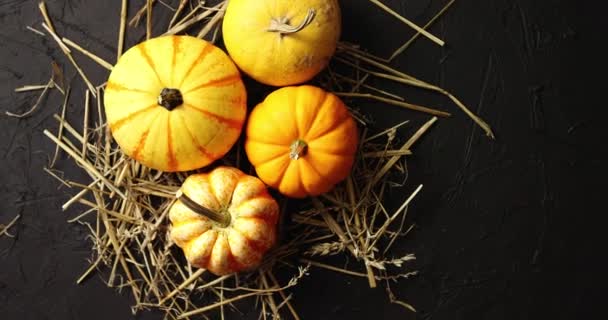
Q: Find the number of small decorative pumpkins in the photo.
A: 4